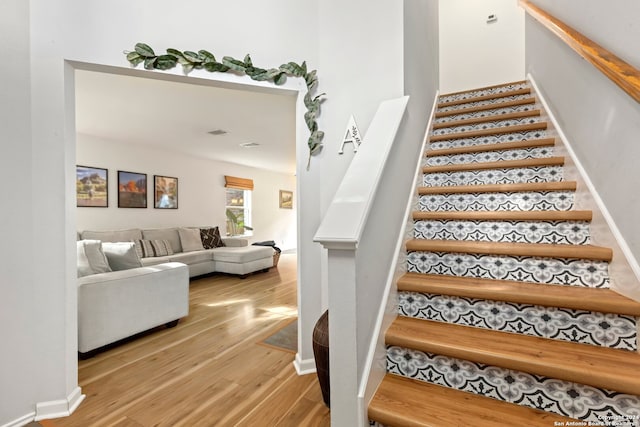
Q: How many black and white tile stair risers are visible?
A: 12